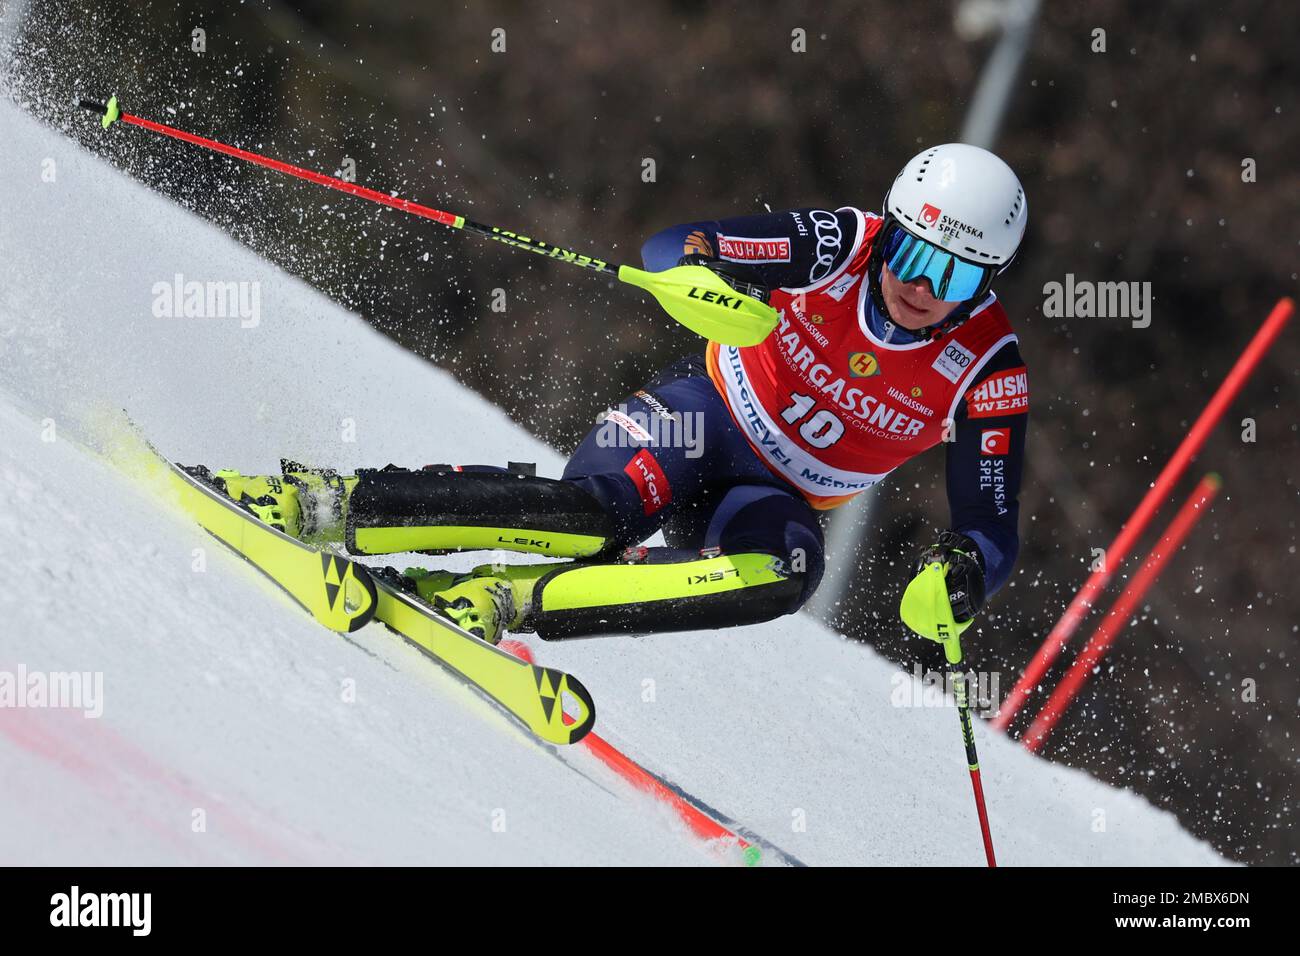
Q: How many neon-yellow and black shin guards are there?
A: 2